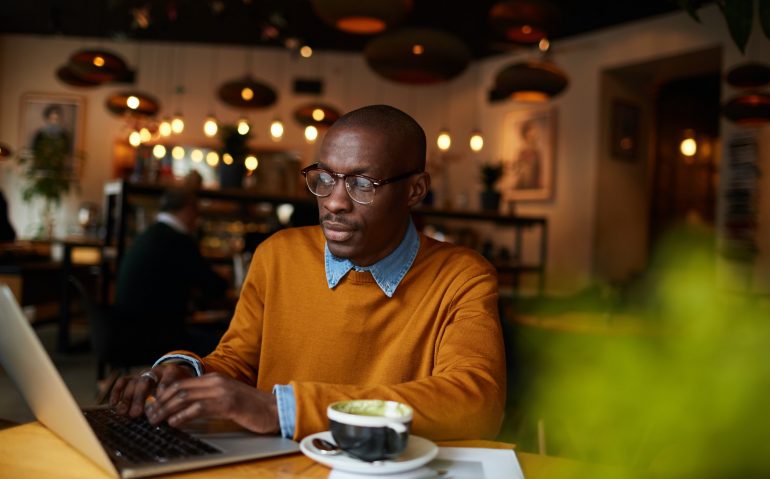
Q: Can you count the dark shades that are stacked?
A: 2